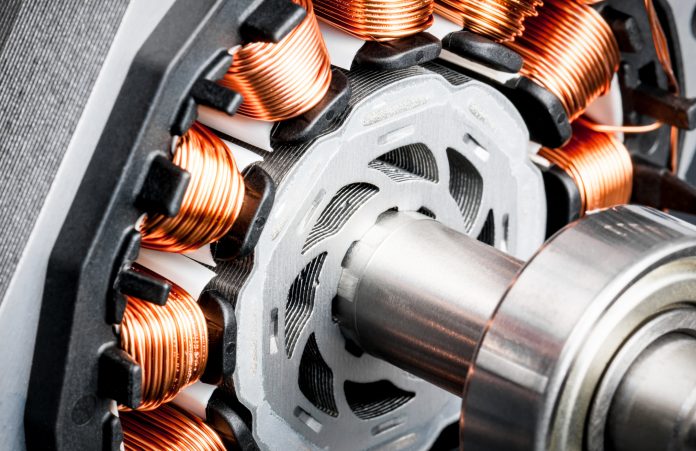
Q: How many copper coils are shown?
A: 8